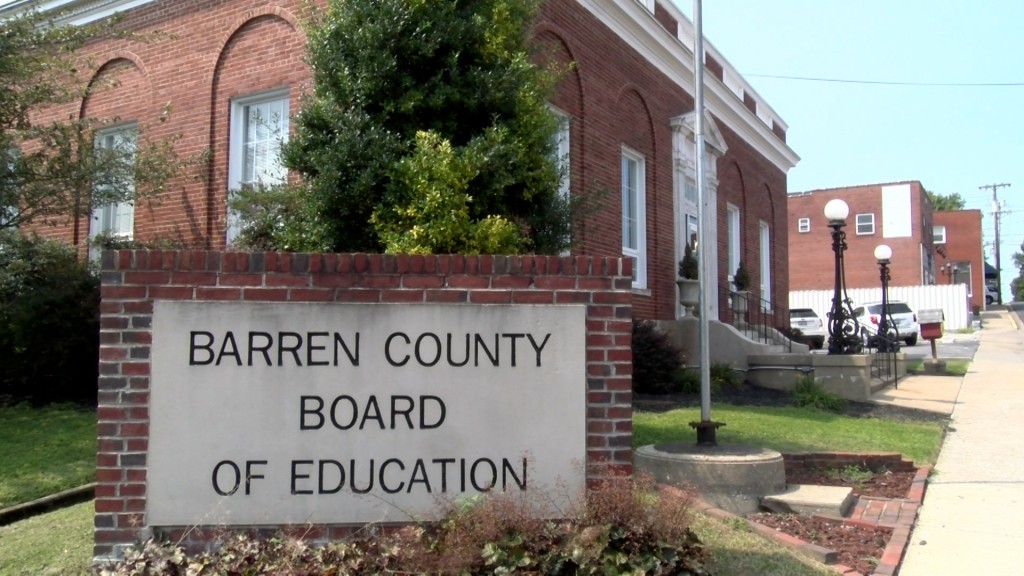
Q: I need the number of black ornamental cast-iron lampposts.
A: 2